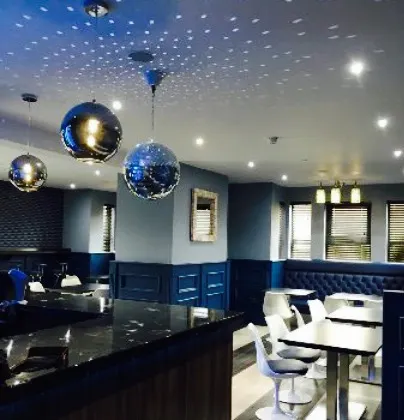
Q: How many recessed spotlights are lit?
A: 9